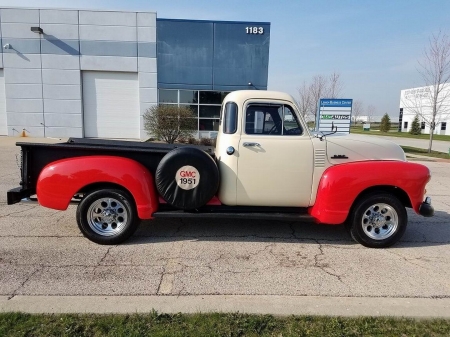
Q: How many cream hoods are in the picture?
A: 1